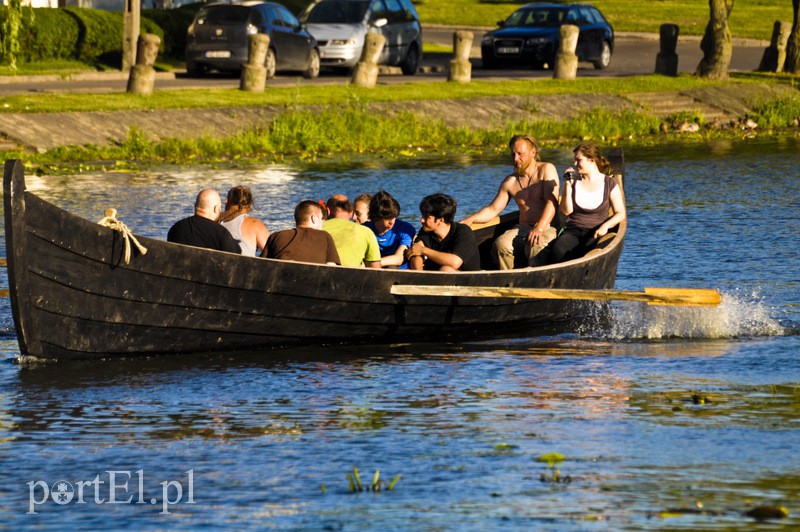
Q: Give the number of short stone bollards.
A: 7